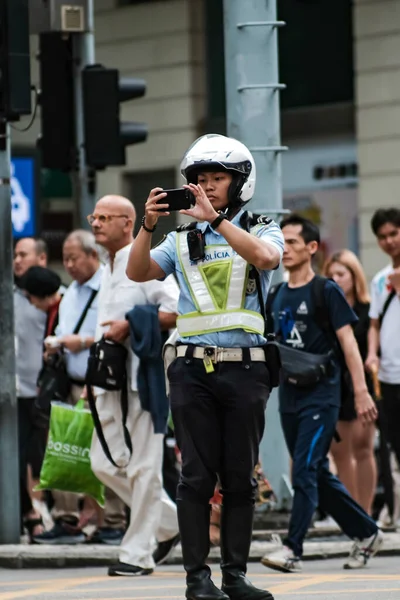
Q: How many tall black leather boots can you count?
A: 2